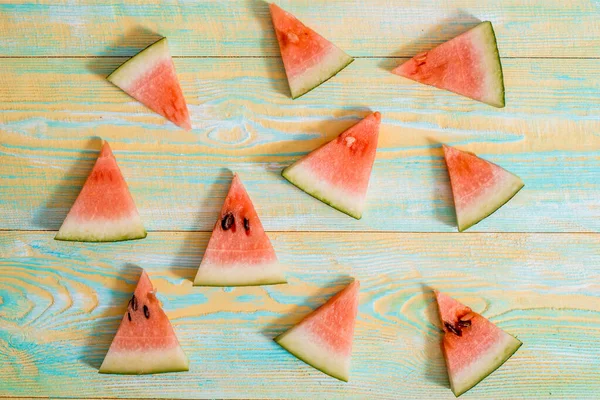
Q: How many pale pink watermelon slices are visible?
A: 10